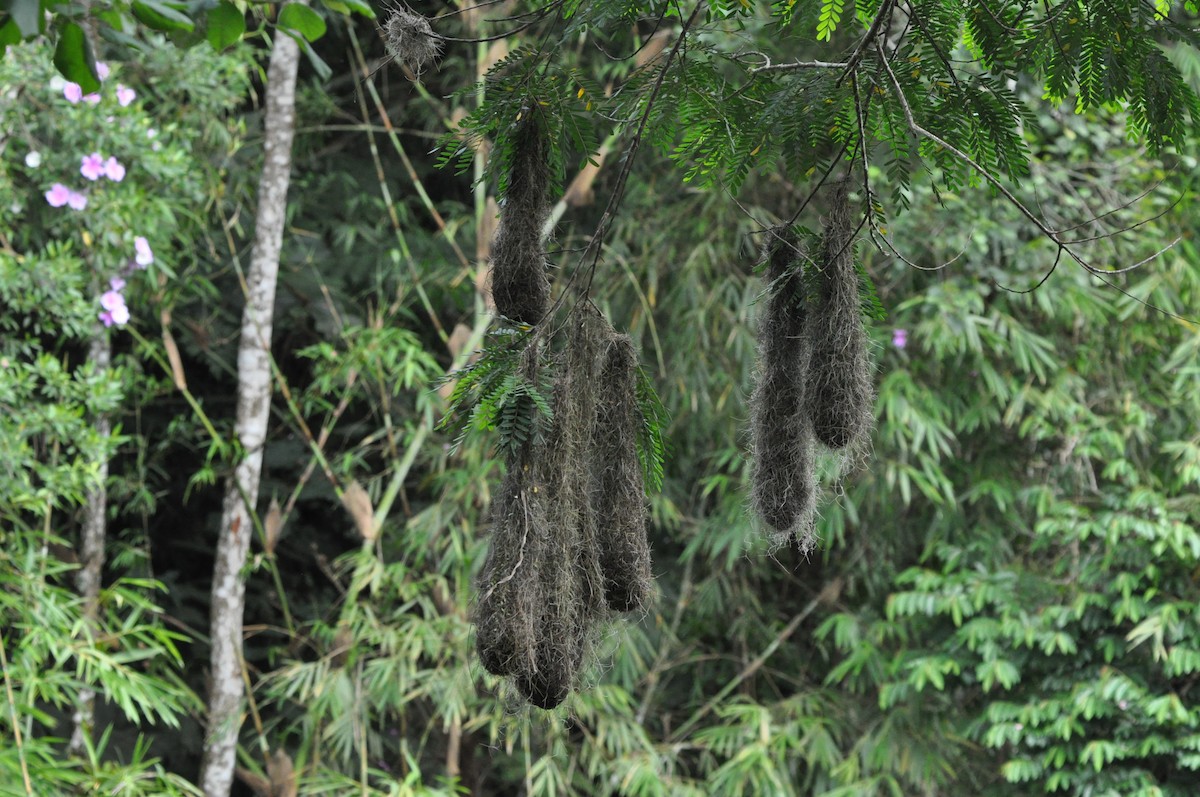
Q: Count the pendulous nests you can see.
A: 6